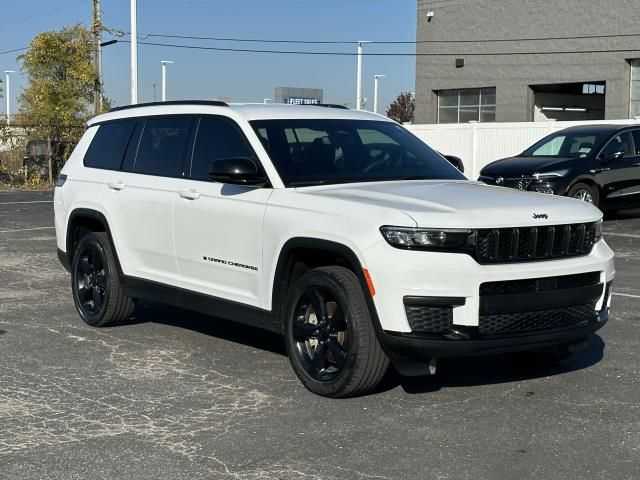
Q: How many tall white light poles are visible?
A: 5